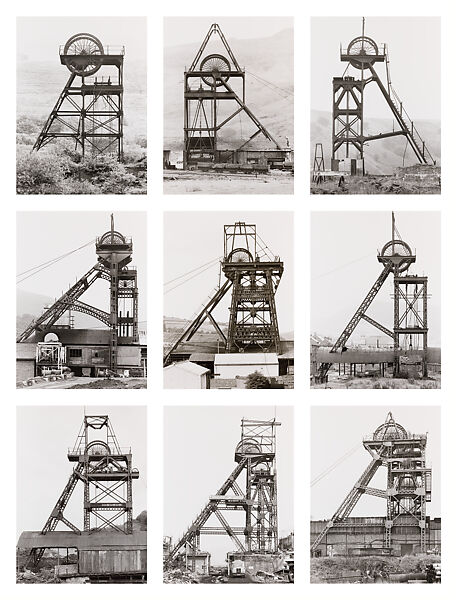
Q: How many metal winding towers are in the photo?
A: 9